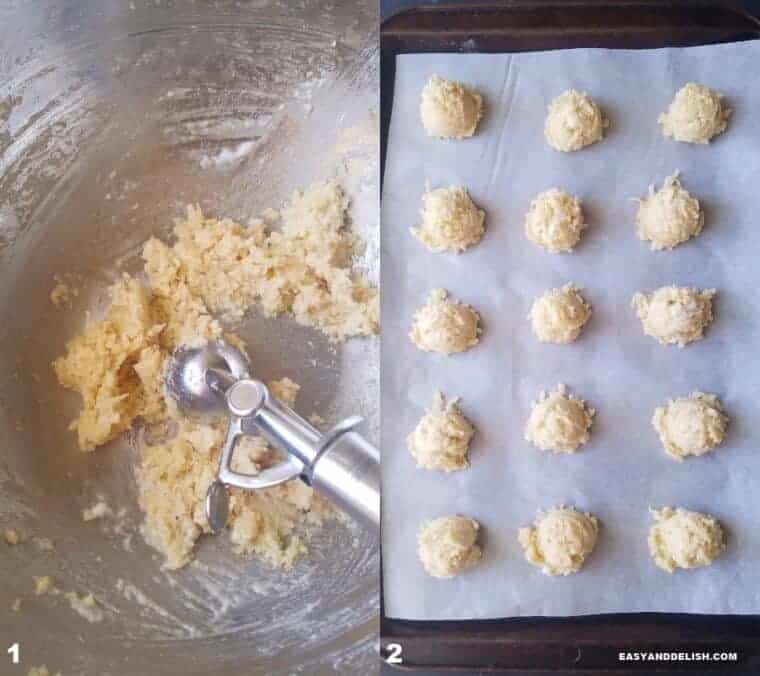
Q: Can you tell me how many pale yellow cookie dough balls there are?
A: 15